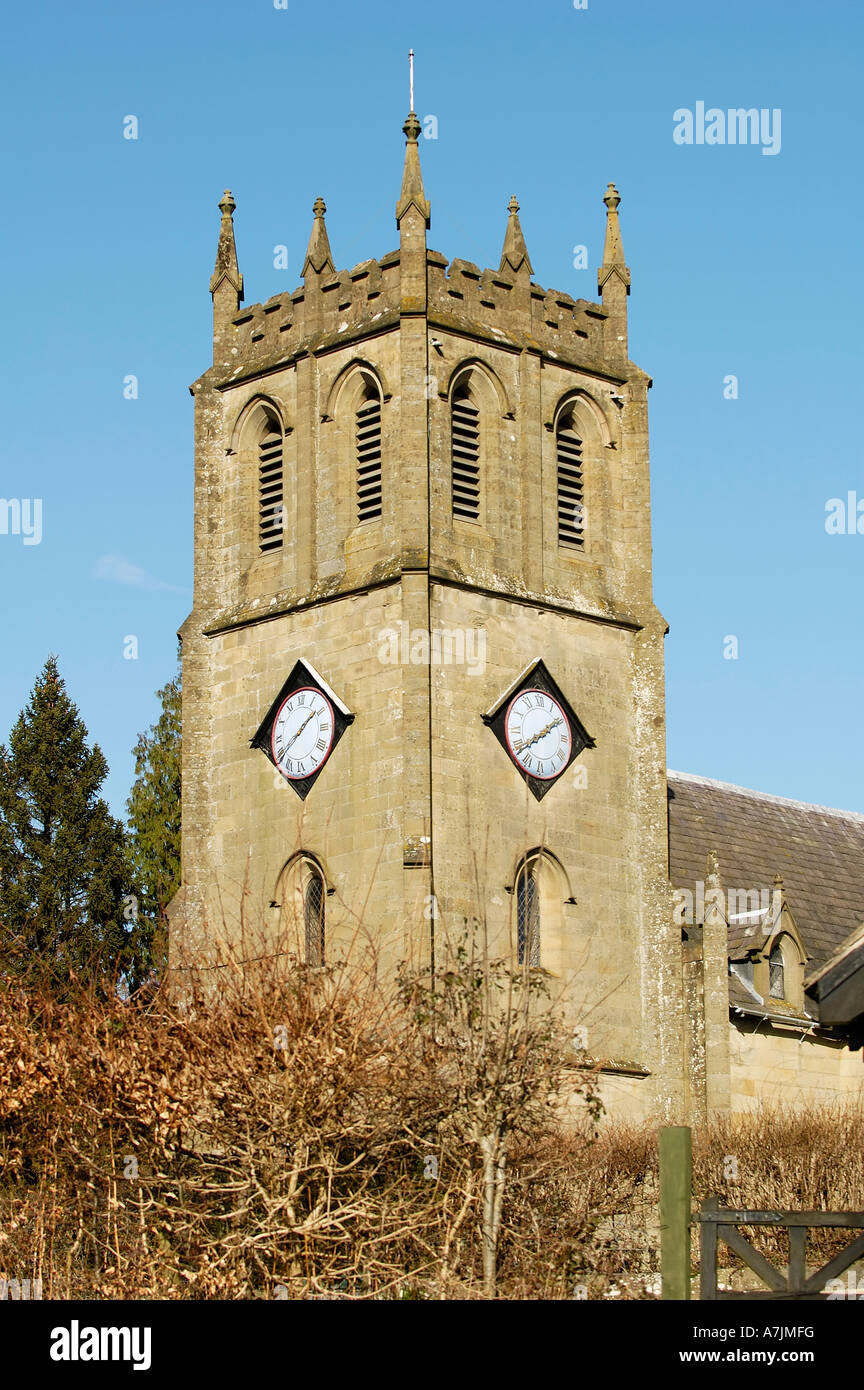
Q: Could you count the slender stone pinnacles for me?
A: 5